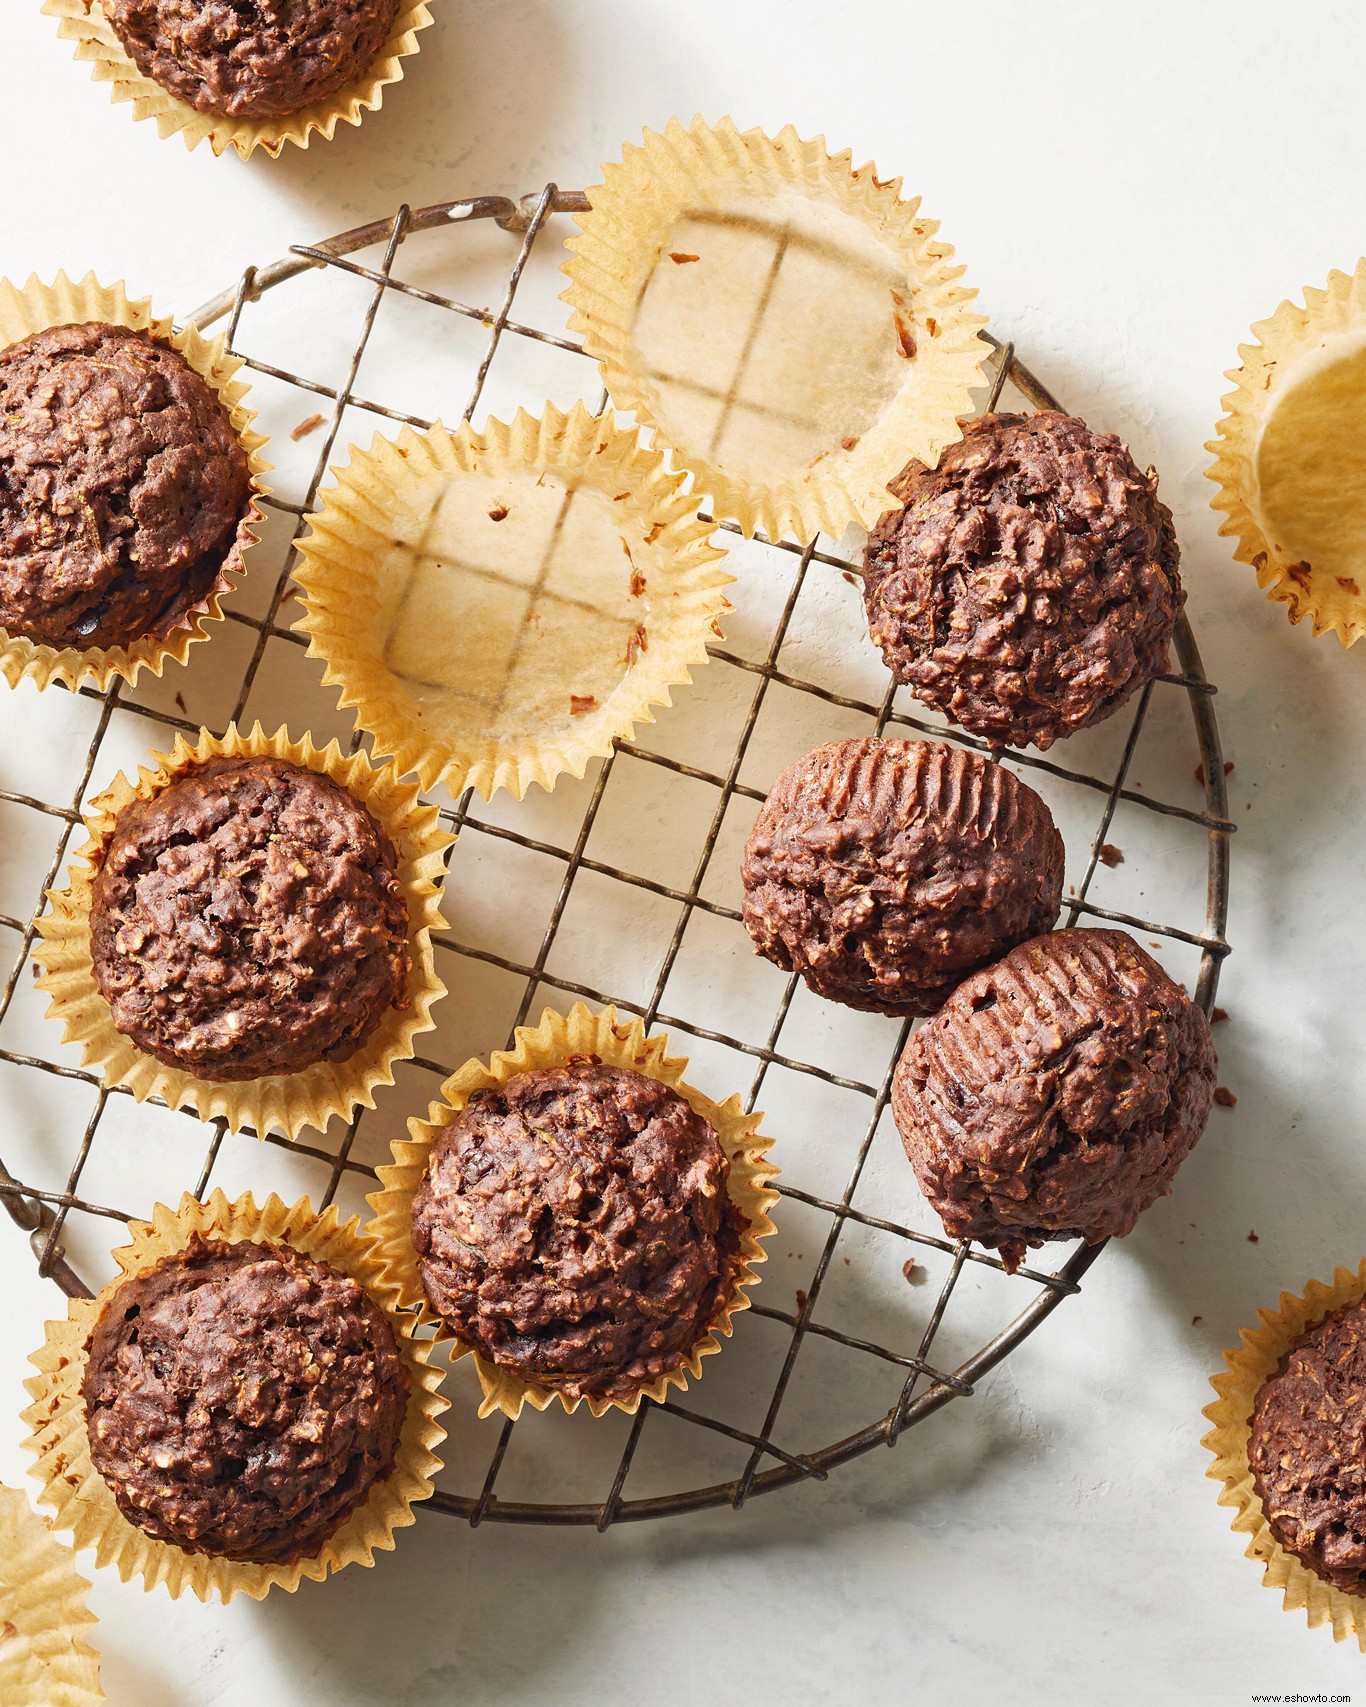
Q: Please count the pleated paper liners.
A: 10